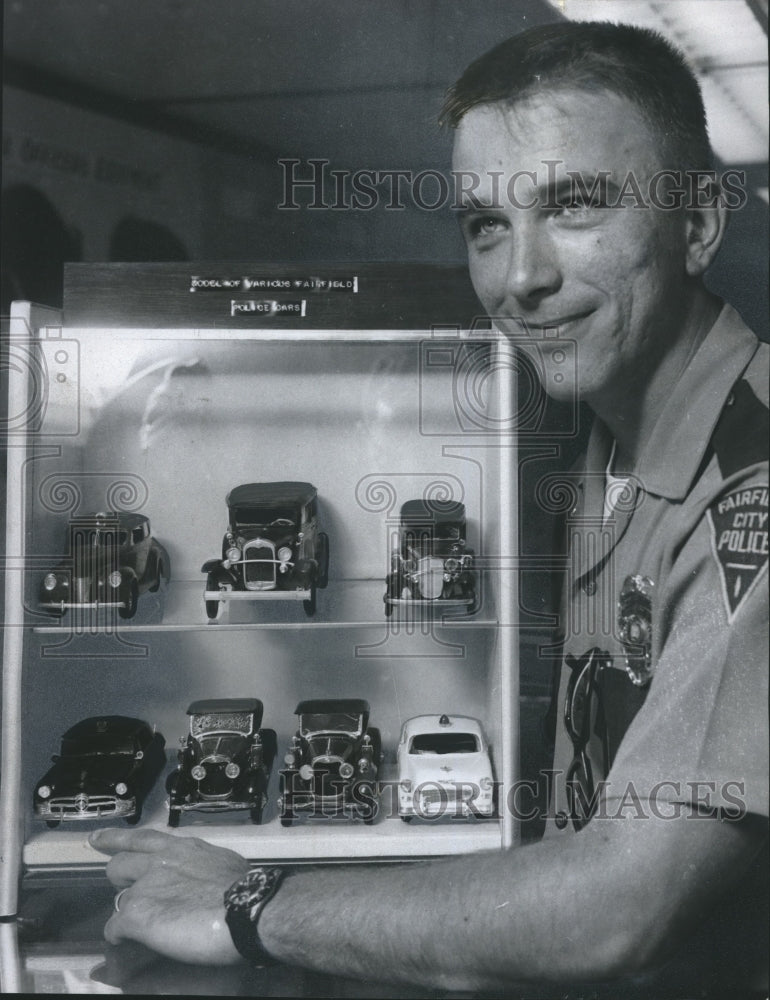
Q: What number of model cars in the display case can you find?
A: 7